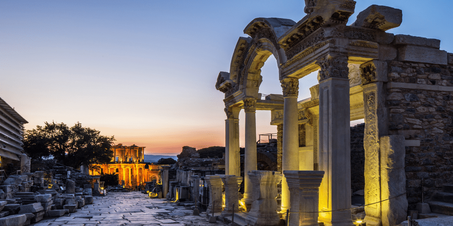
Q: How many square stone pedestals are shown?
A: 4